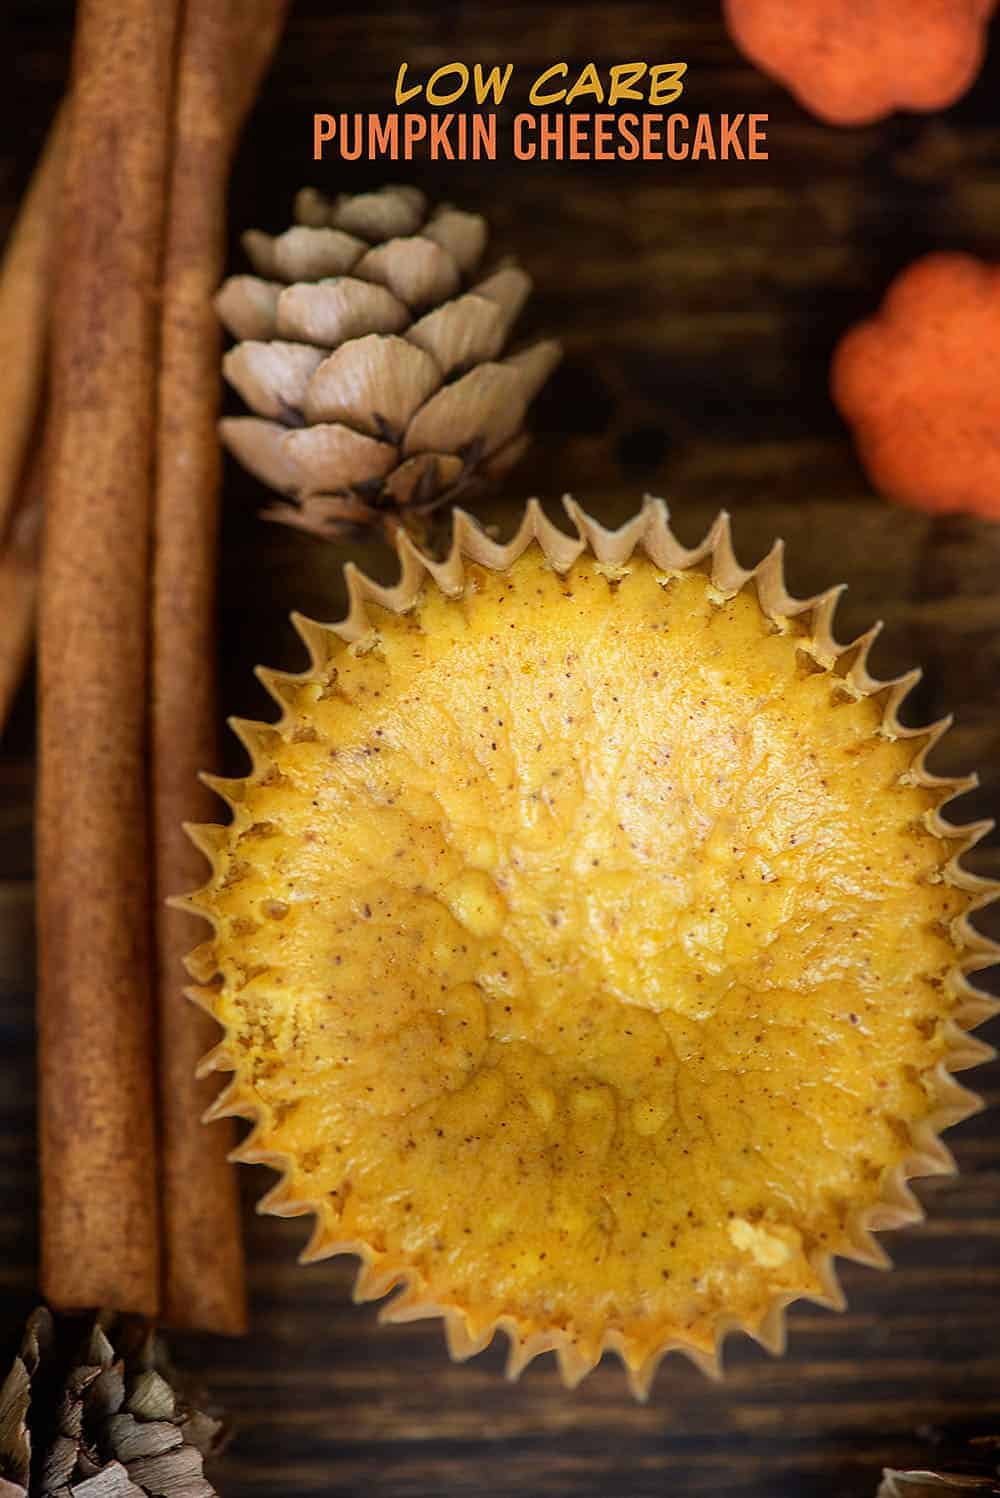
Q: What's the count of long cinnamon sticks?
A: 2